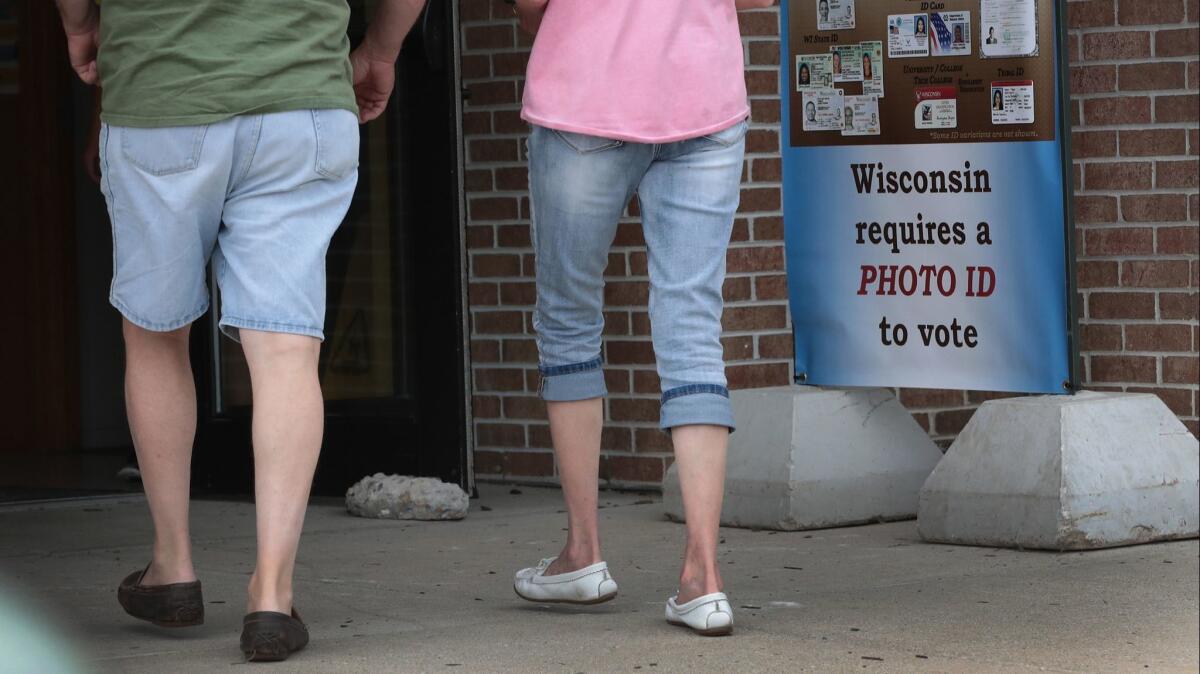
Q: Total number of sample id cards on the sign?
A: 11